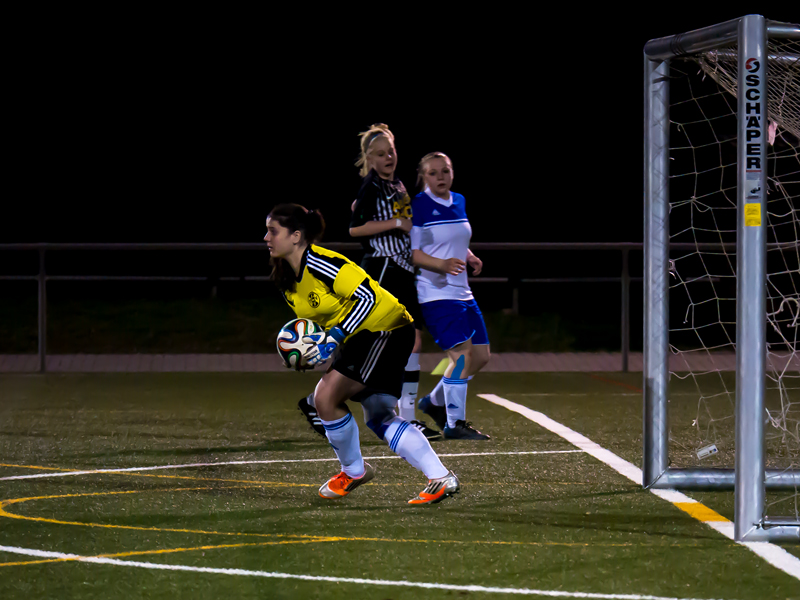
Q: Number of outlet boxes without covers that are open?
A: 0